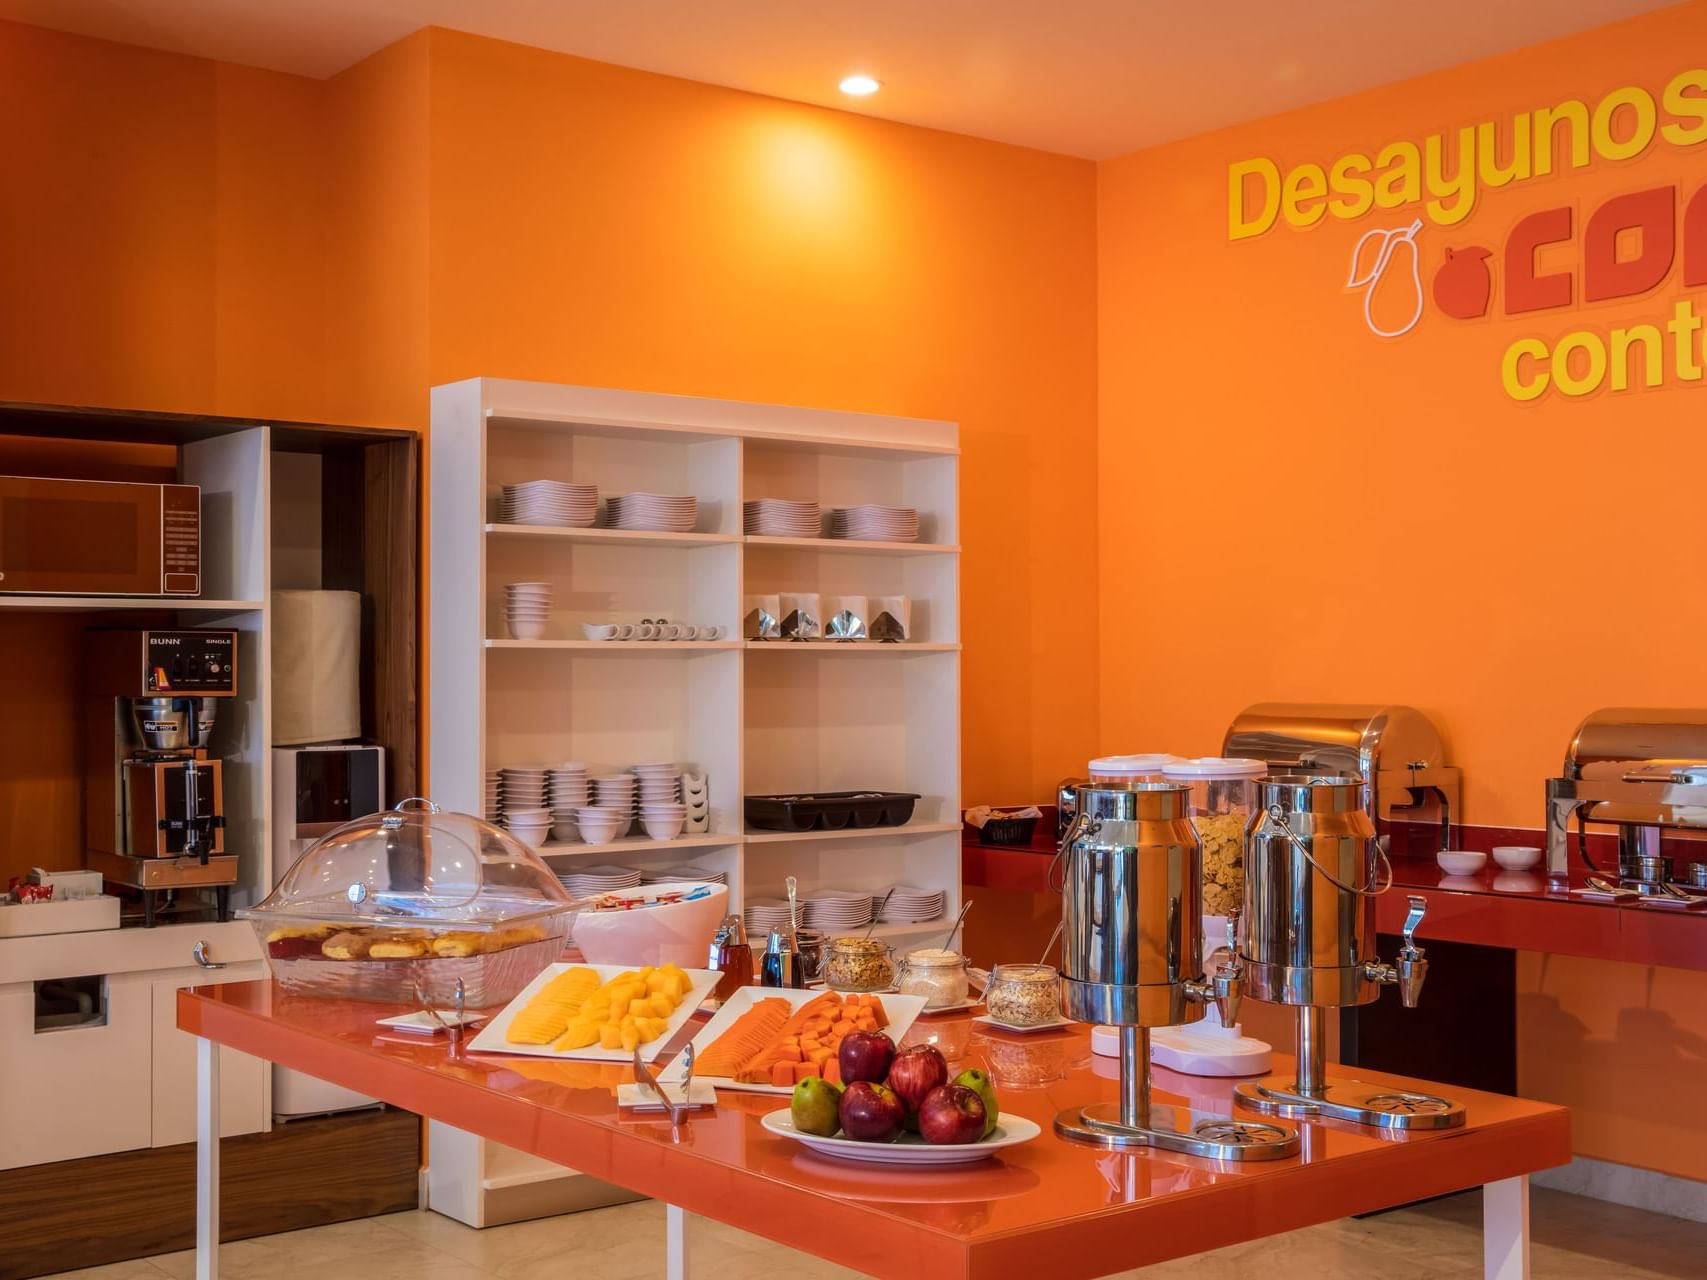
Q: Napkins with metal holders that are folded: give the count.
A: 4